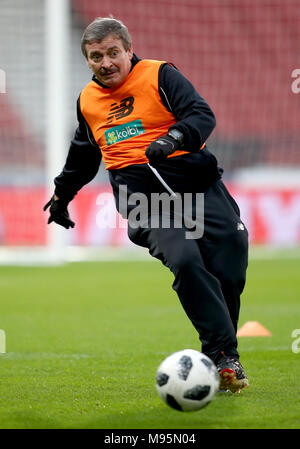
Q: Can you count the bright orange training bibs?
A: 1